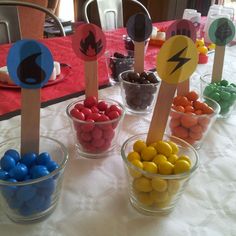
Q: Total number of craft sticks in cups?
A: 6